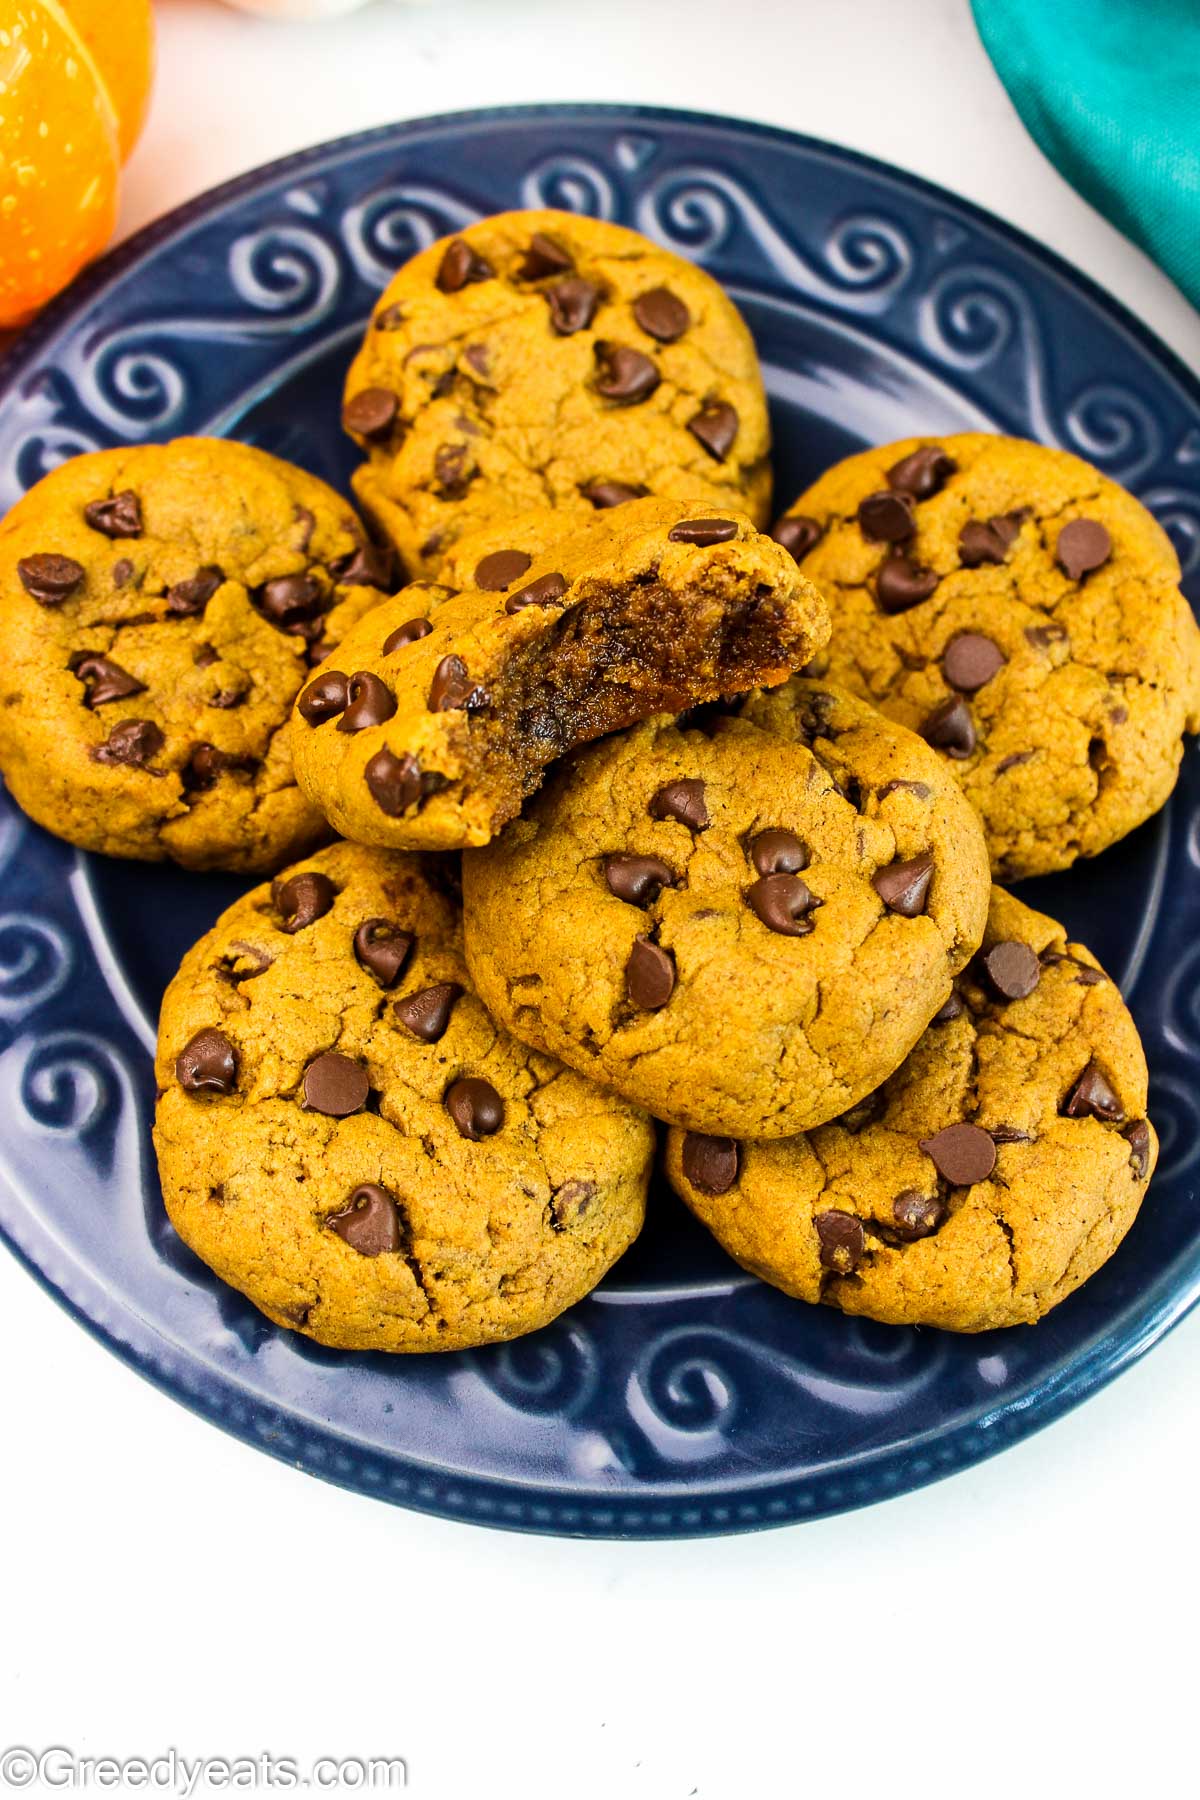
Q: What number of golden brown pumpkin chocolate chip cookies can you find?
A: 7